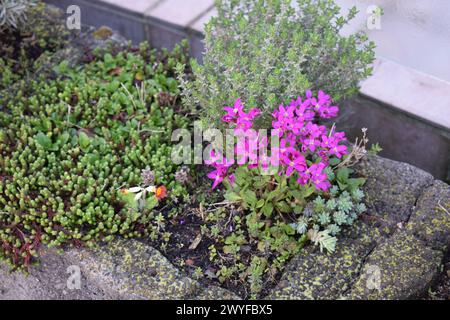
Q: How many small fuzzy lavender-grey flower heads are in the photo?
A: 2